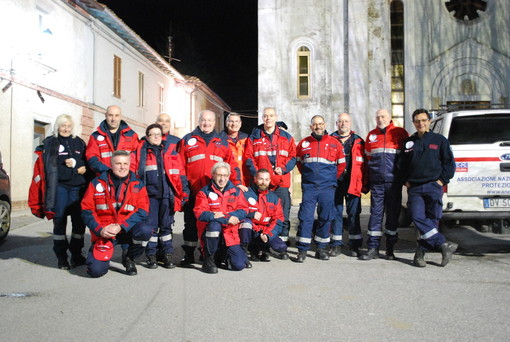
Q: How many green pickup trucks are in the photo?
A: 0